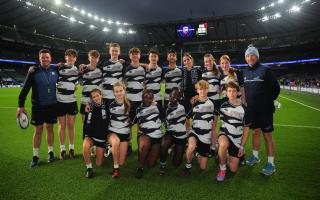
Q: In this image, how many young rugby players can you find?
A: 15